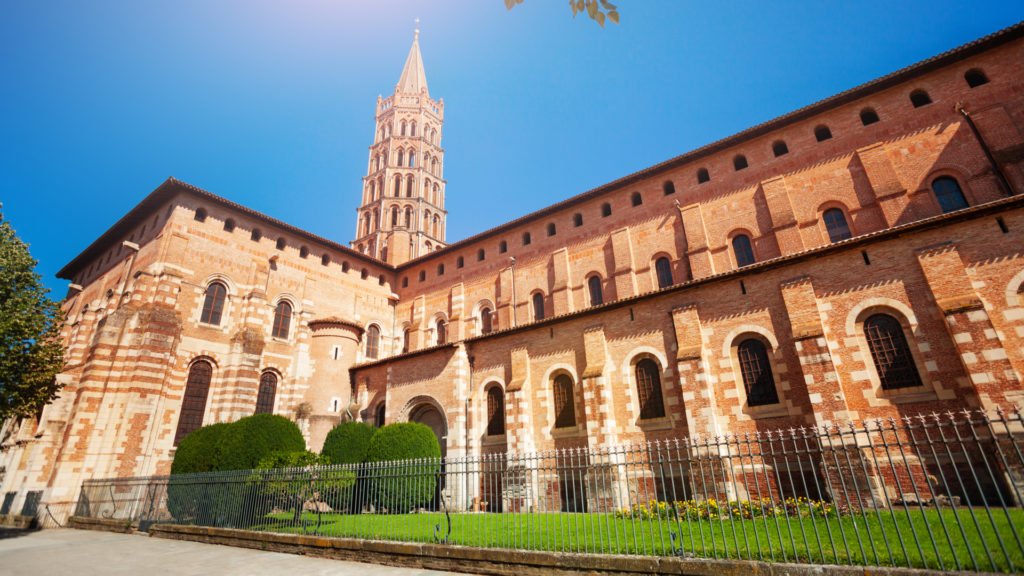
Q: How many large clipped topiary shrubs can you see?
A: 4